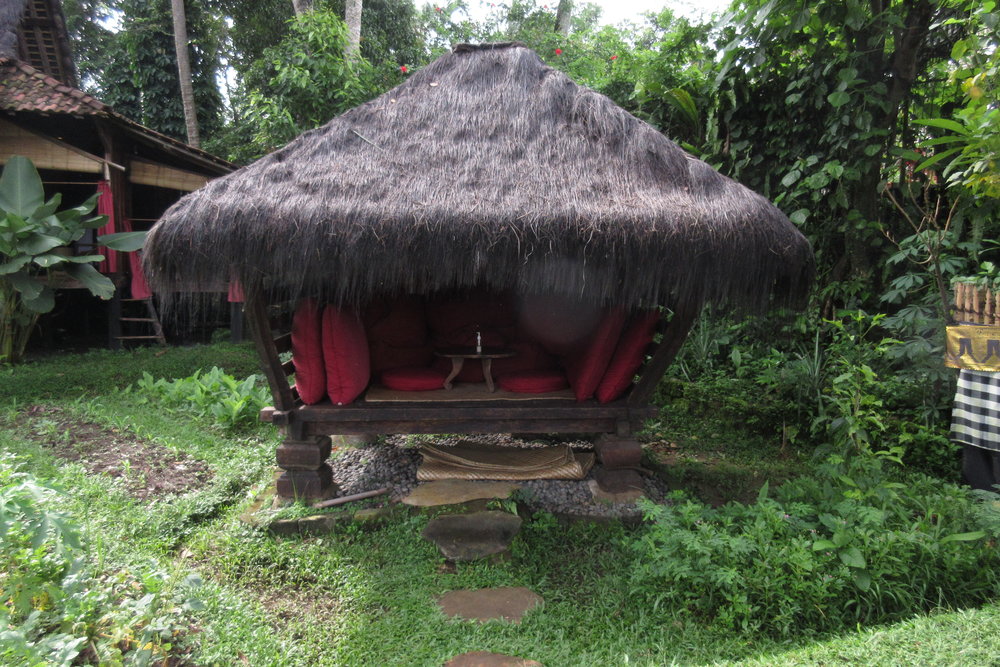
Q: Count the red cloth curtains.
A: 3